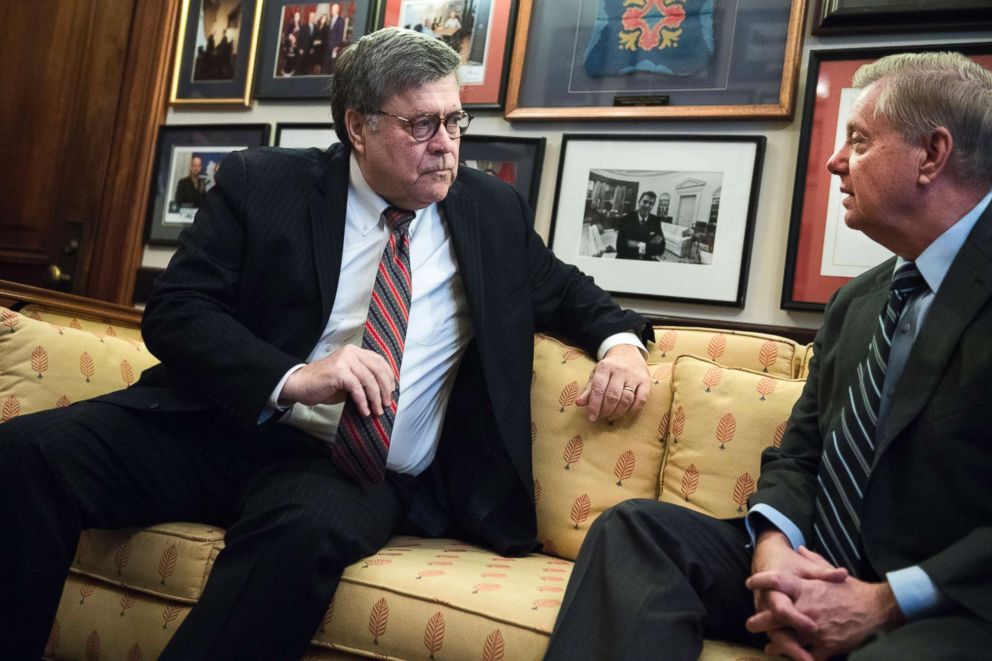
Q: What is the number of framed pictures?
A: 10